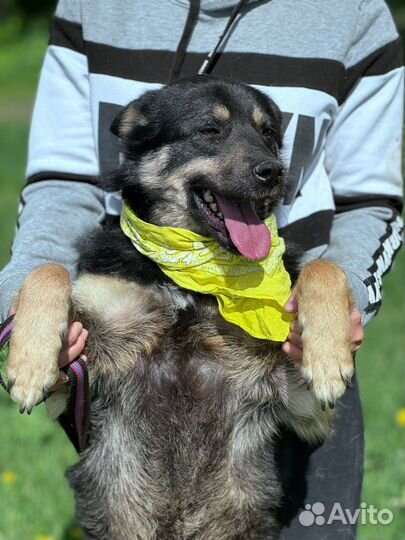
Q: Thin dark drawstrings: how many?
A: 2